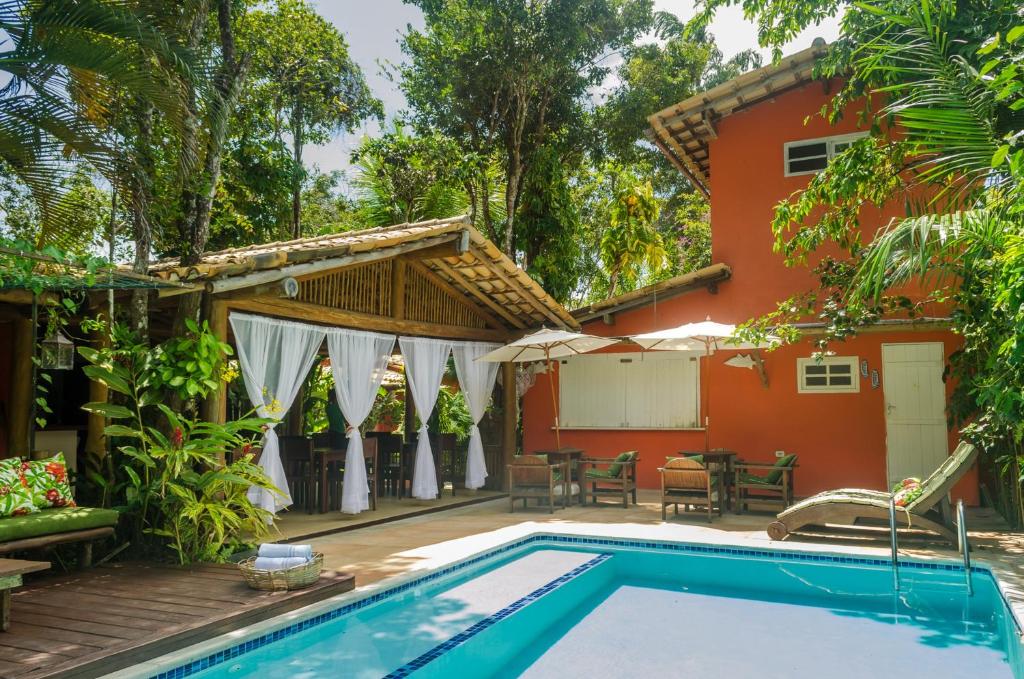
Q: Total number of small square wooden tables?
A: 2